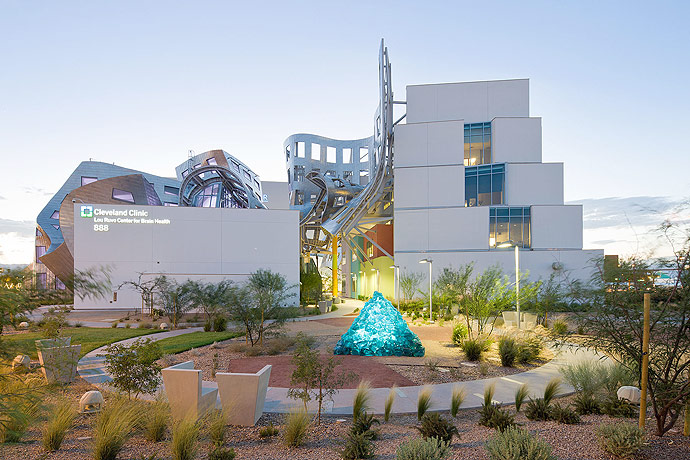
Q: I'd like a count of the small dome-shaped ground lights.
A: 5